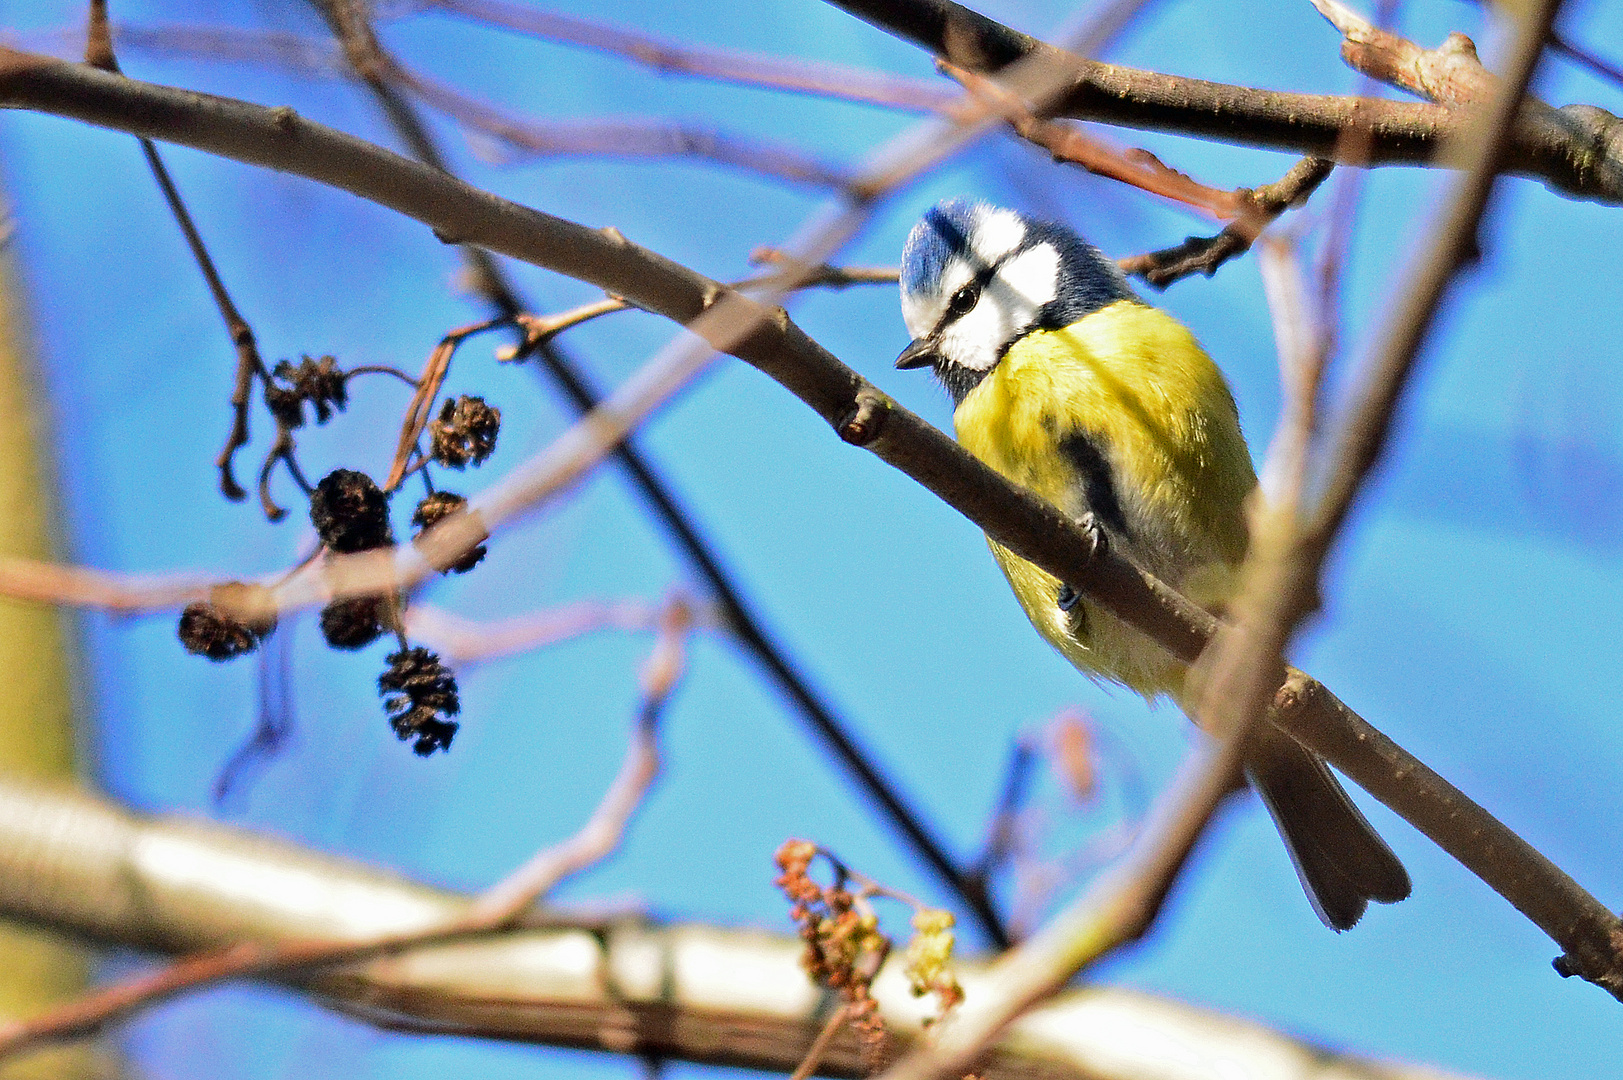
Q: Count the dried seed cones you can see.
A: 7